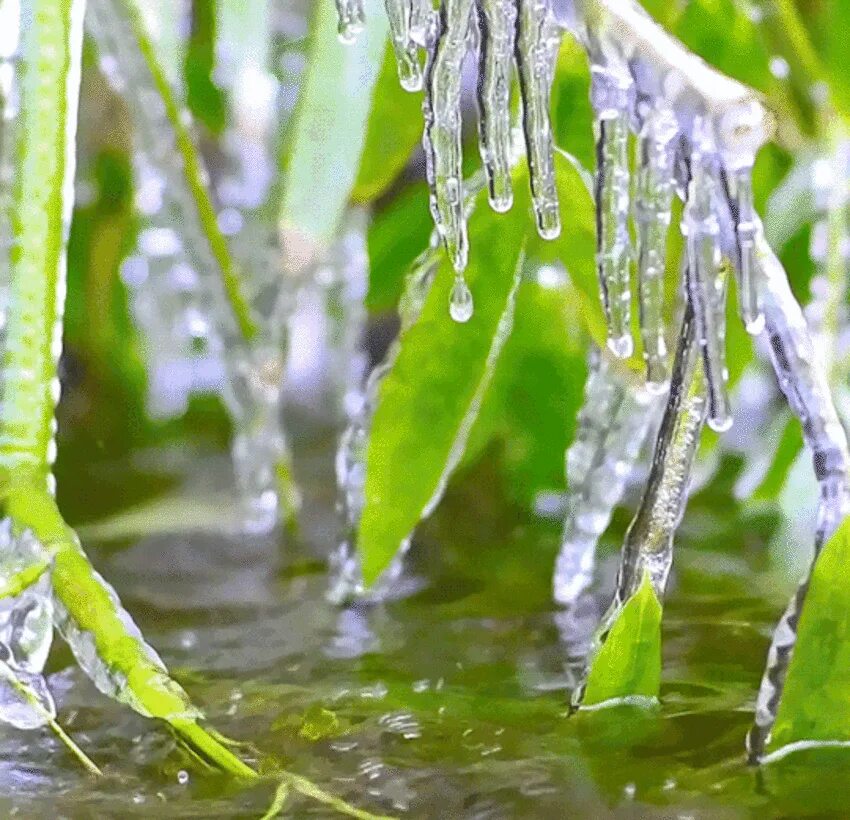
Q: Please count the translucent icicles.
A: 9